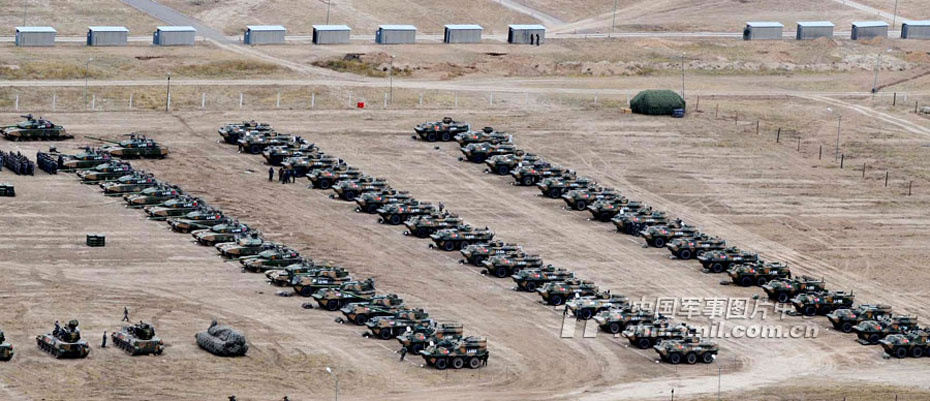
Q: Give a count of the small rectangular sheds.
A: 12